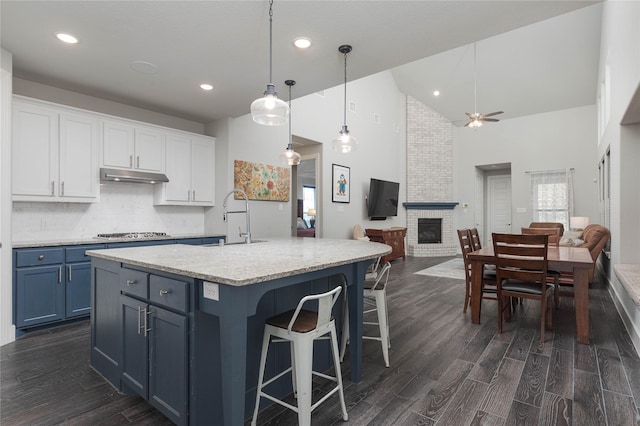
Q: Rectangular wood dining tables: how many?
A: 1